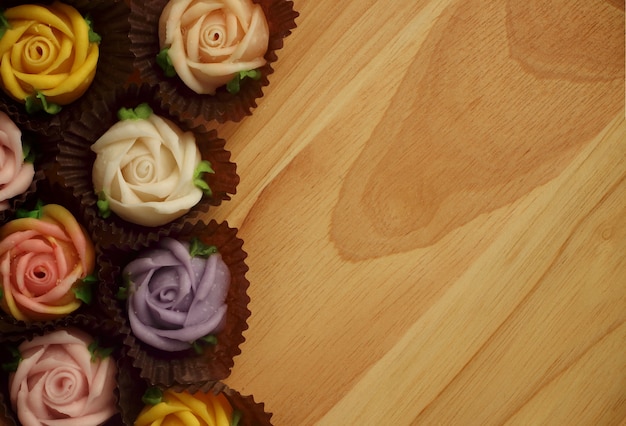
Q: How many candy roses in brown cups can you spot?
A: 8